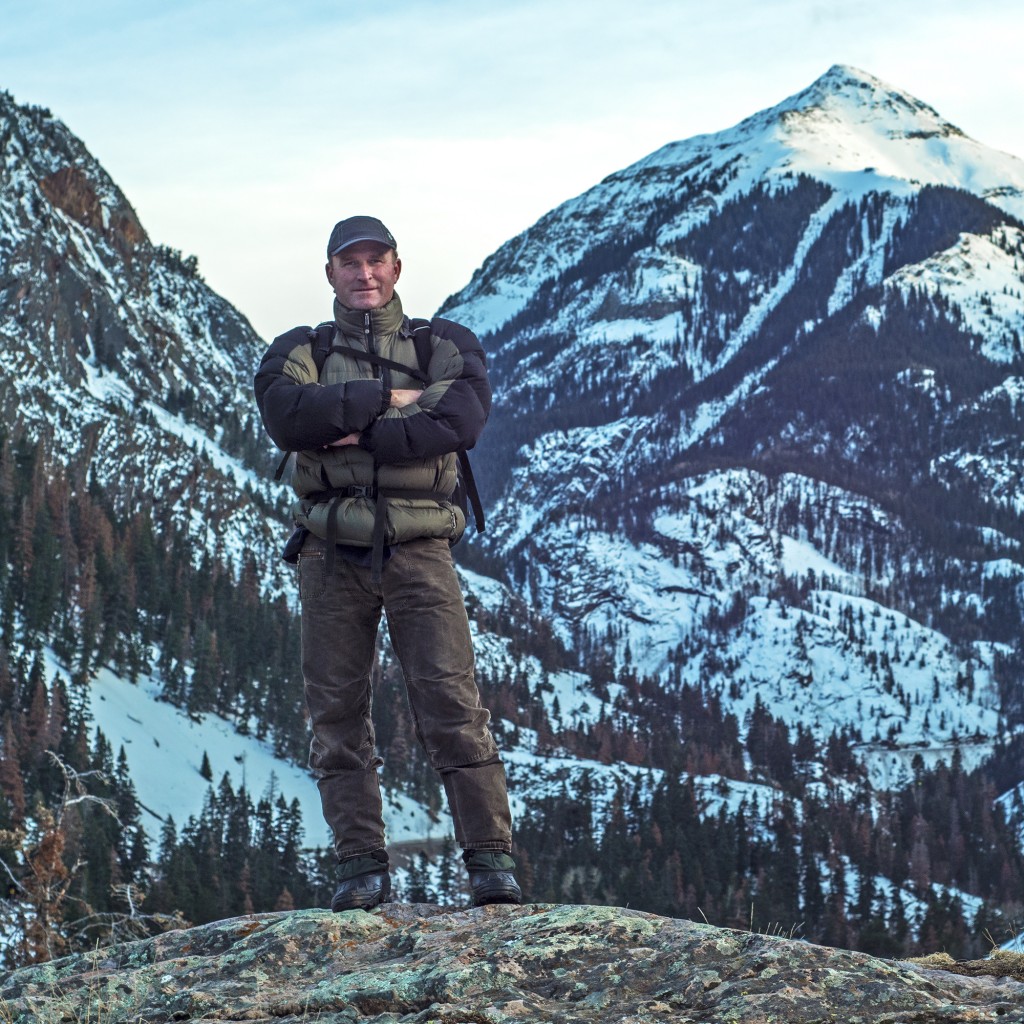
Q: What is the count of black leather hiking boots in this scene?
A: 2